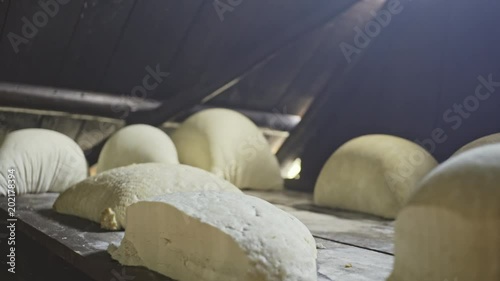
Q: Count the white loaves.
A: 8